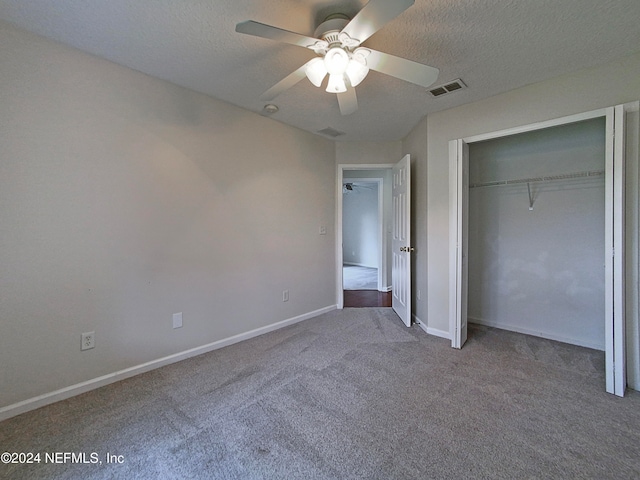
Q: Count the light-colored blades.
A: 5